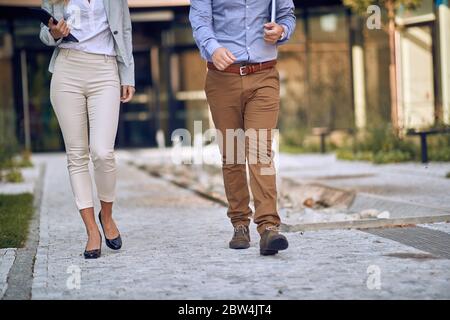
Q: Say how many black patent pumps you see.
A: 2